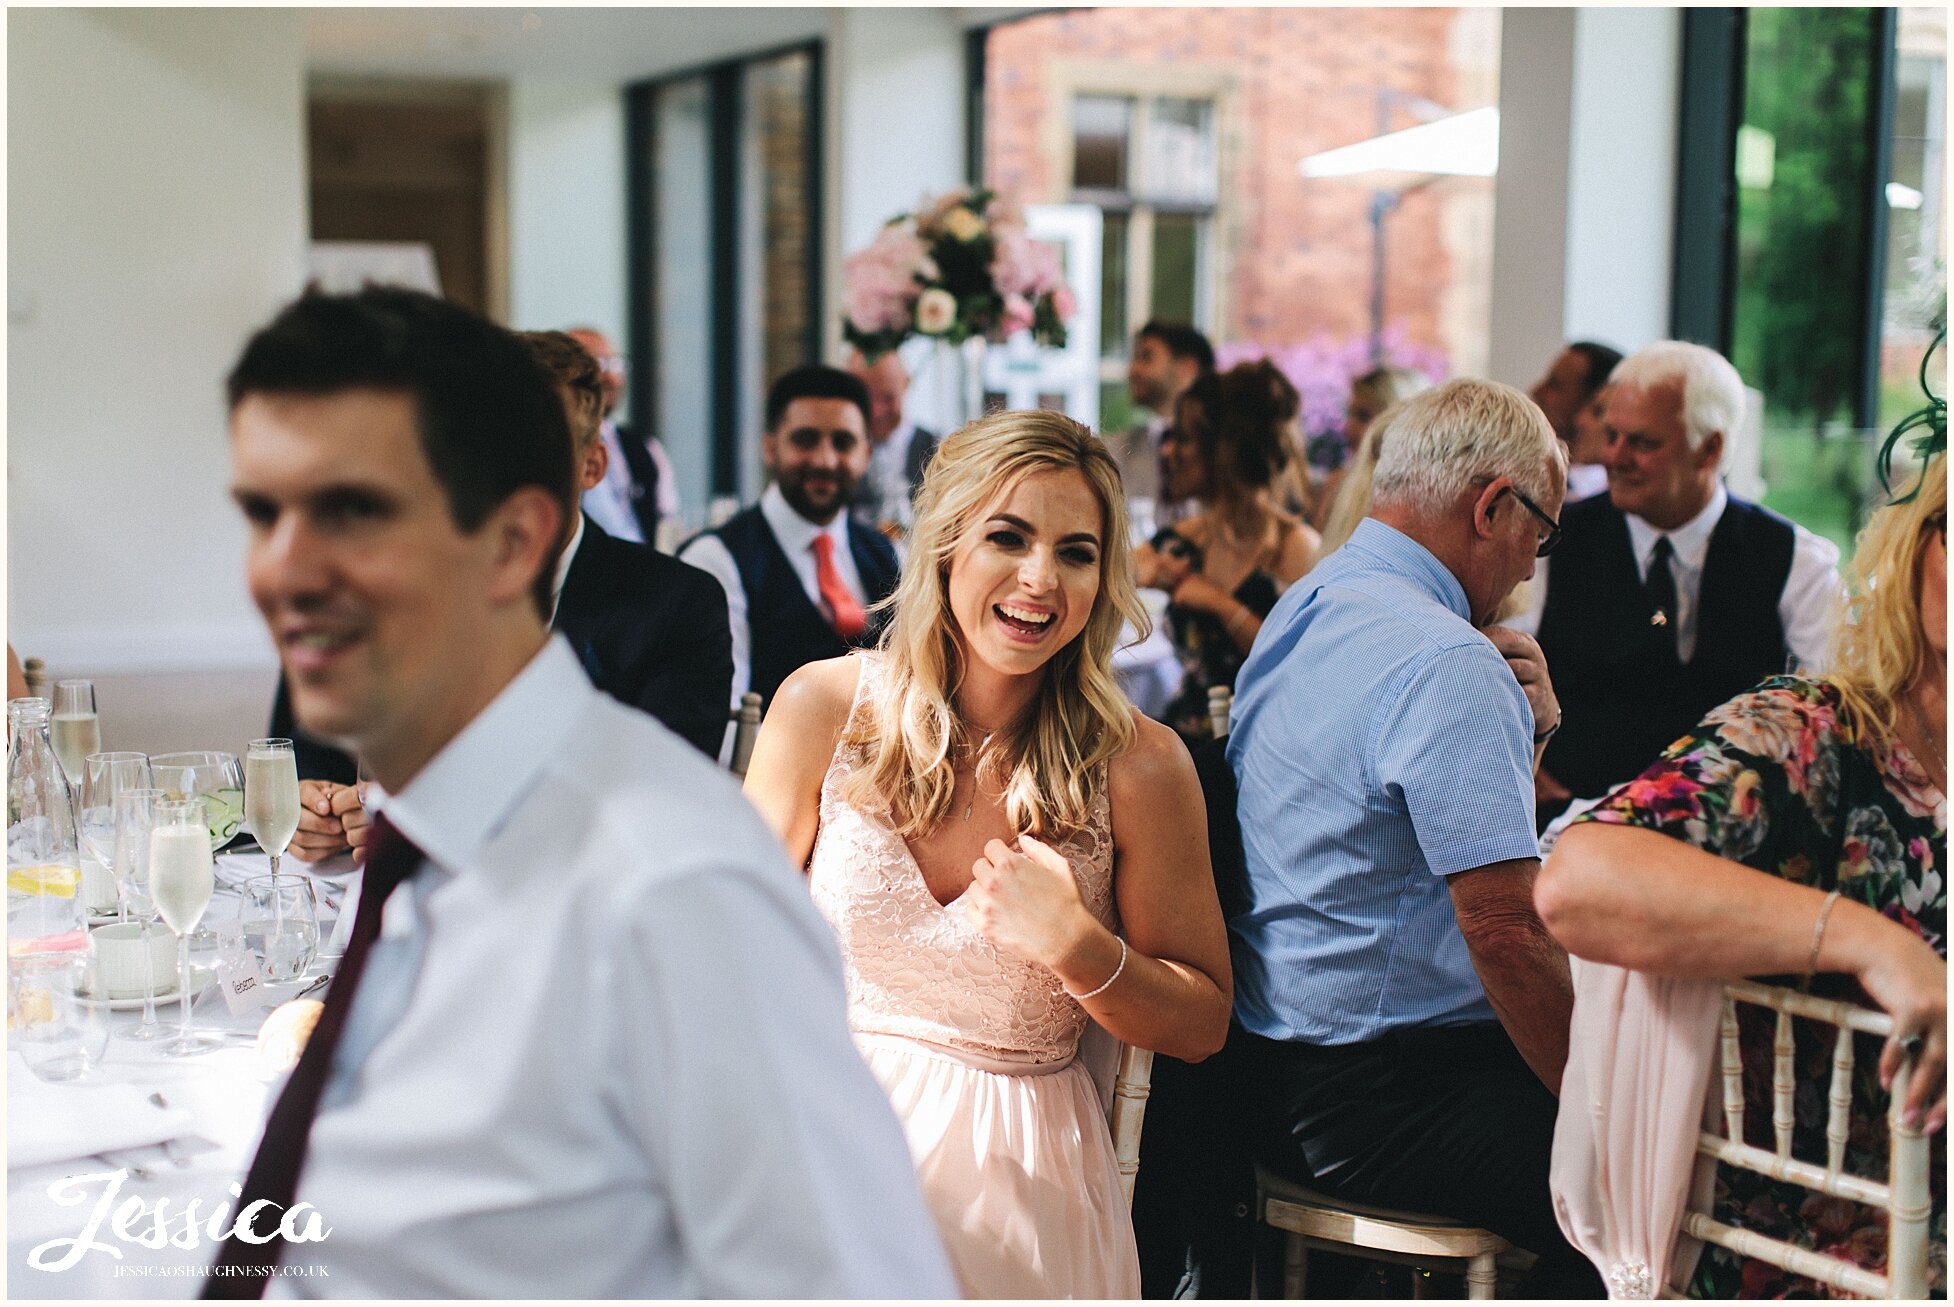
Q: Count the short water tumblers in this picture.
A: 2